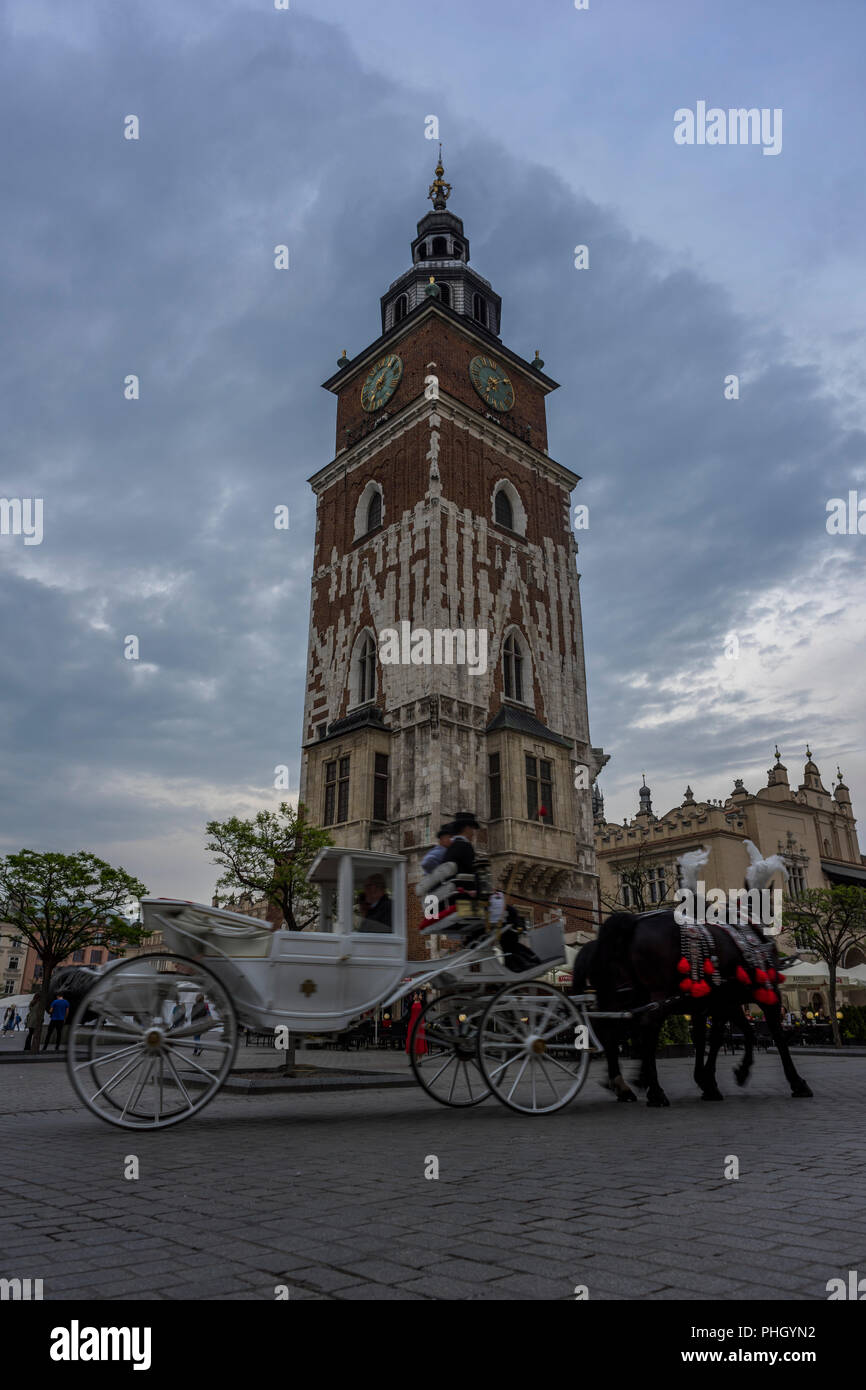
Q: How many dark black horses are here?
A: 2